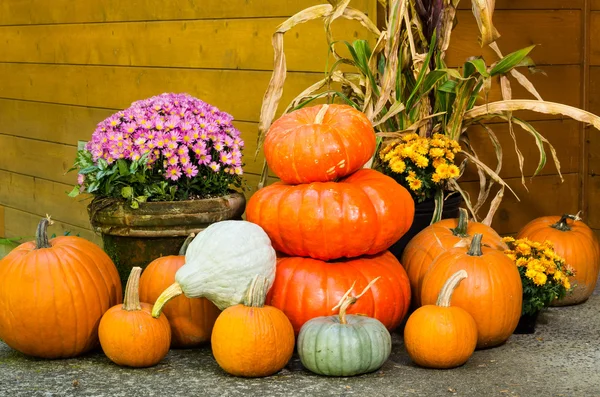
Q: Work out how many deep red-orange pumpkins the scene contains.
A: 3